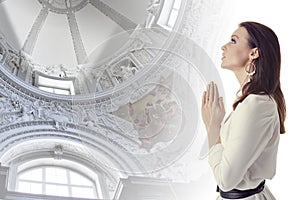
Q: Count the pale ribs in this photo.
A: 3